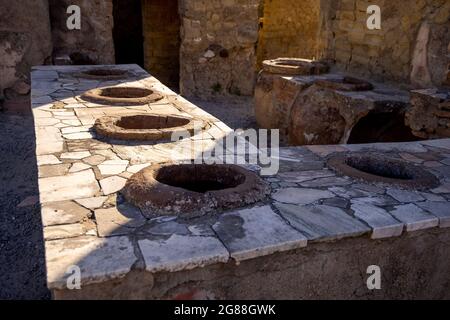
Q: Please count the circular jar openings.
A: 7